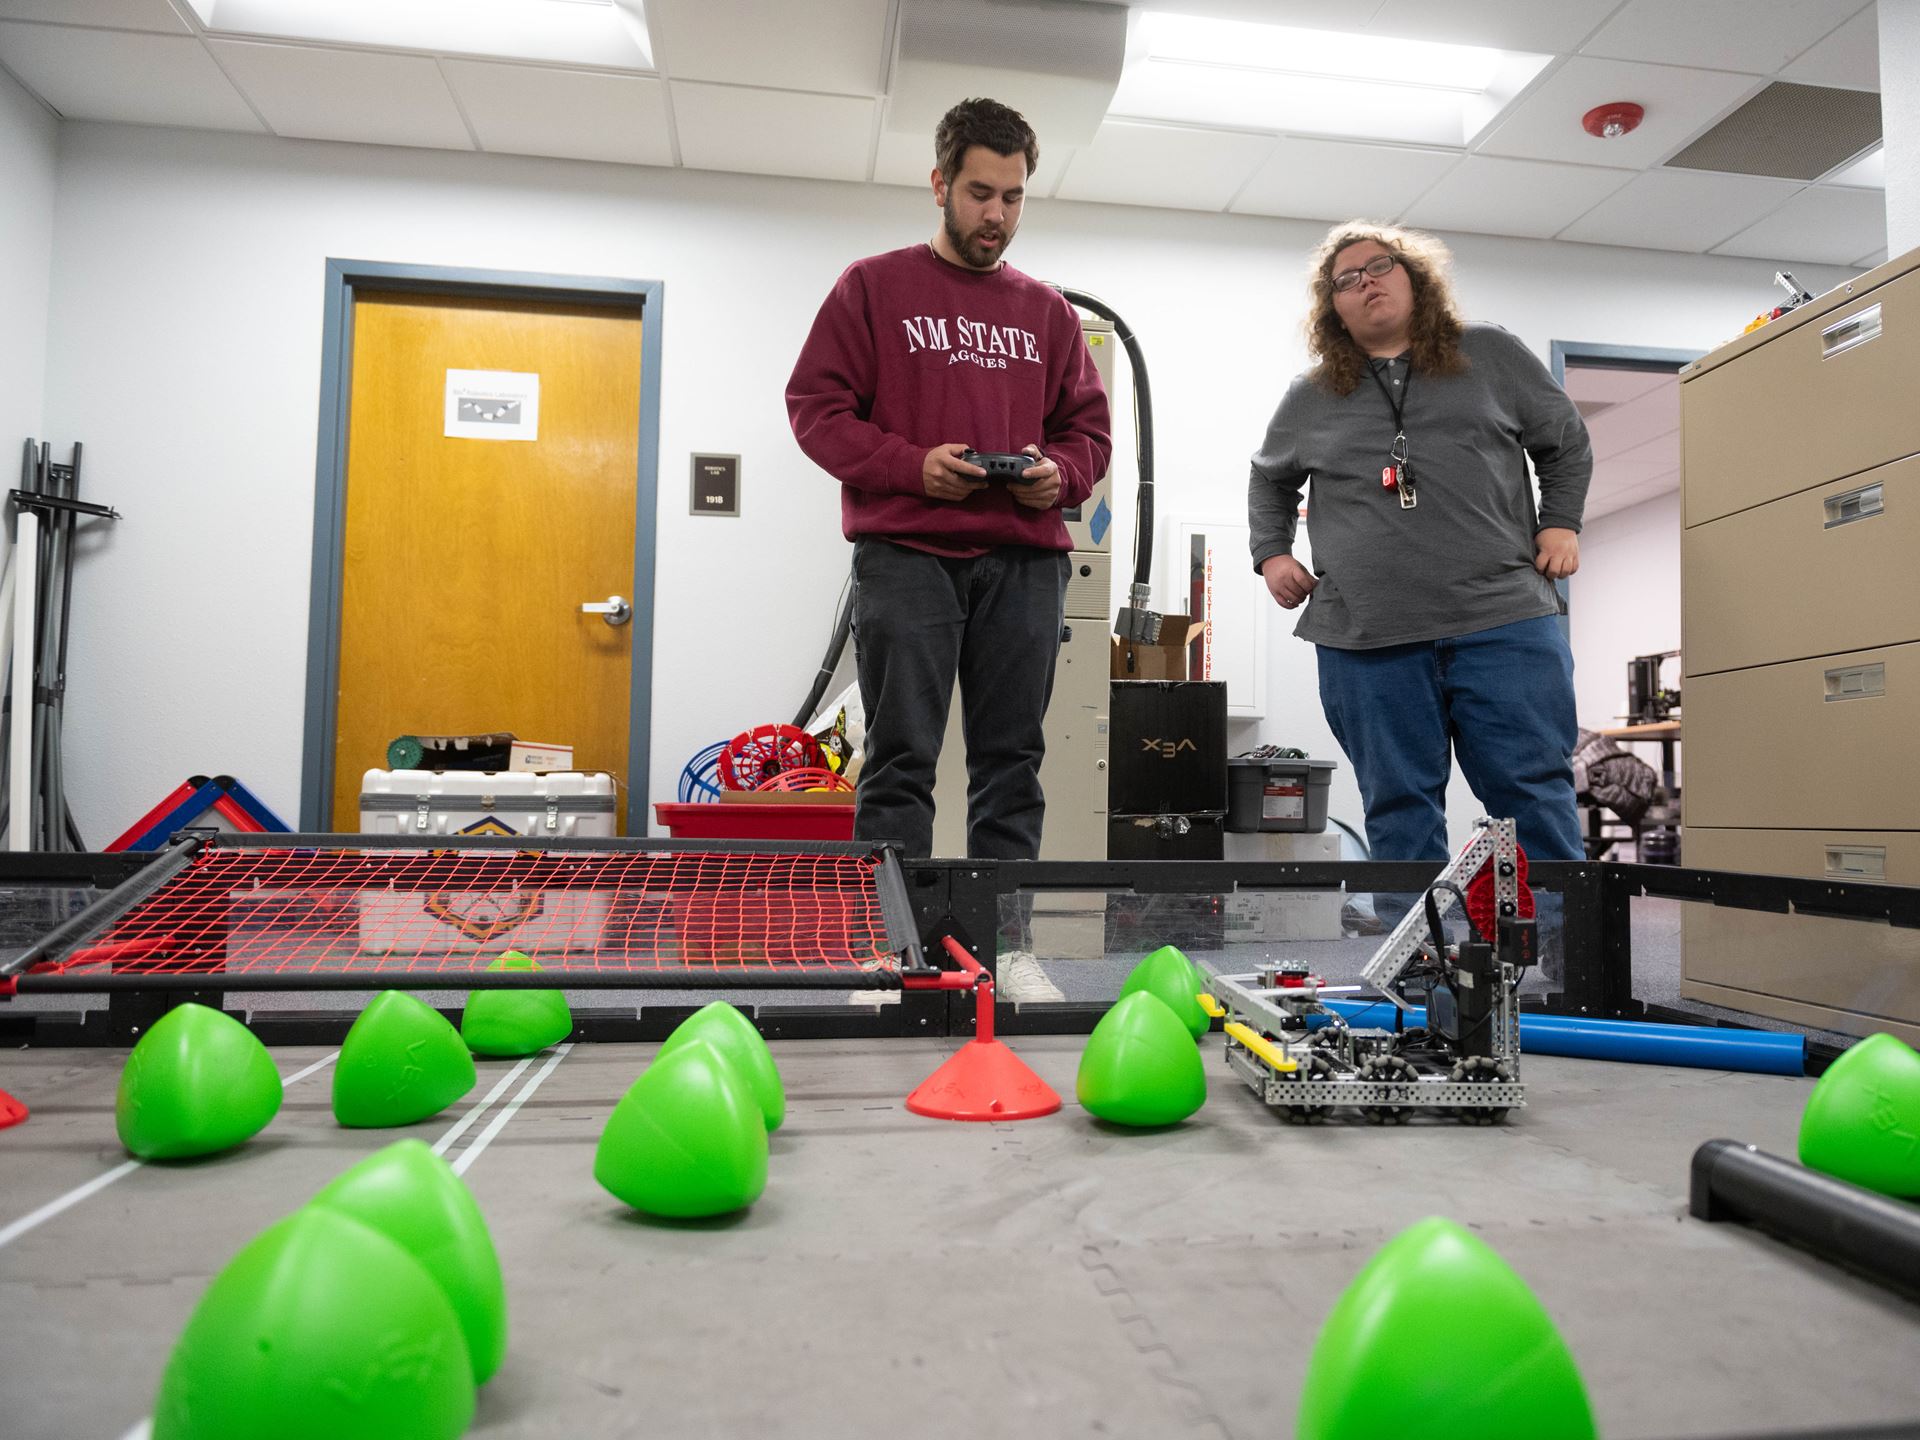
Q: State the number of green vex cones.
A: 11